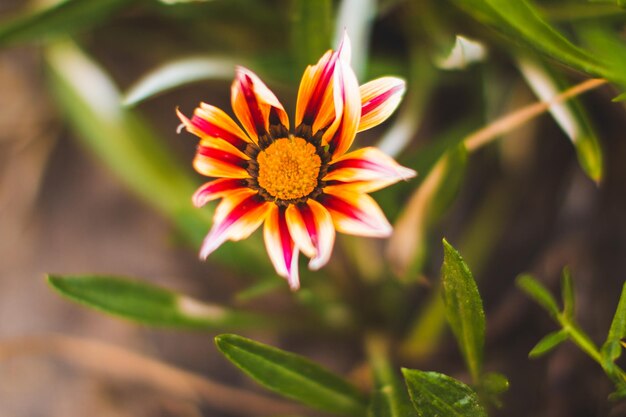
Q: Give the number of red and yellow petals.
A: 12